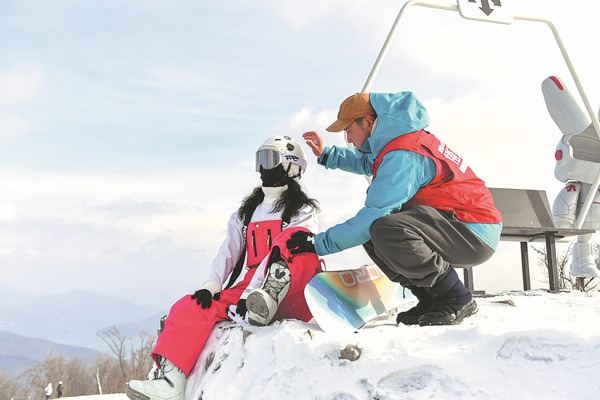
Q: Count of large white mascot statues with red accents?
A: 1